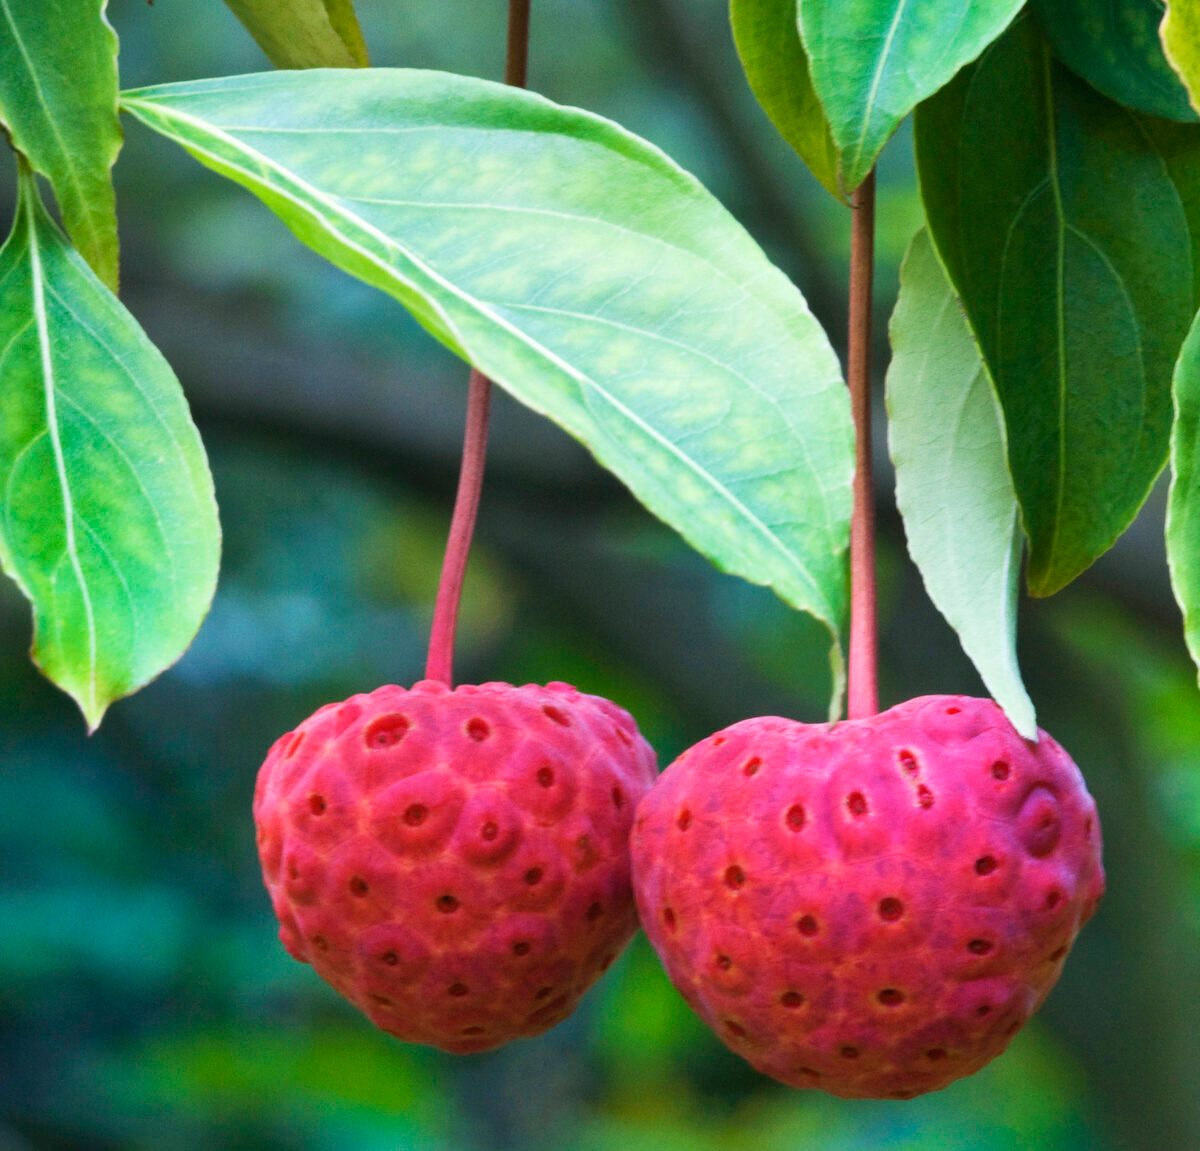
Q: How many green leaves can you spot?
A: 11